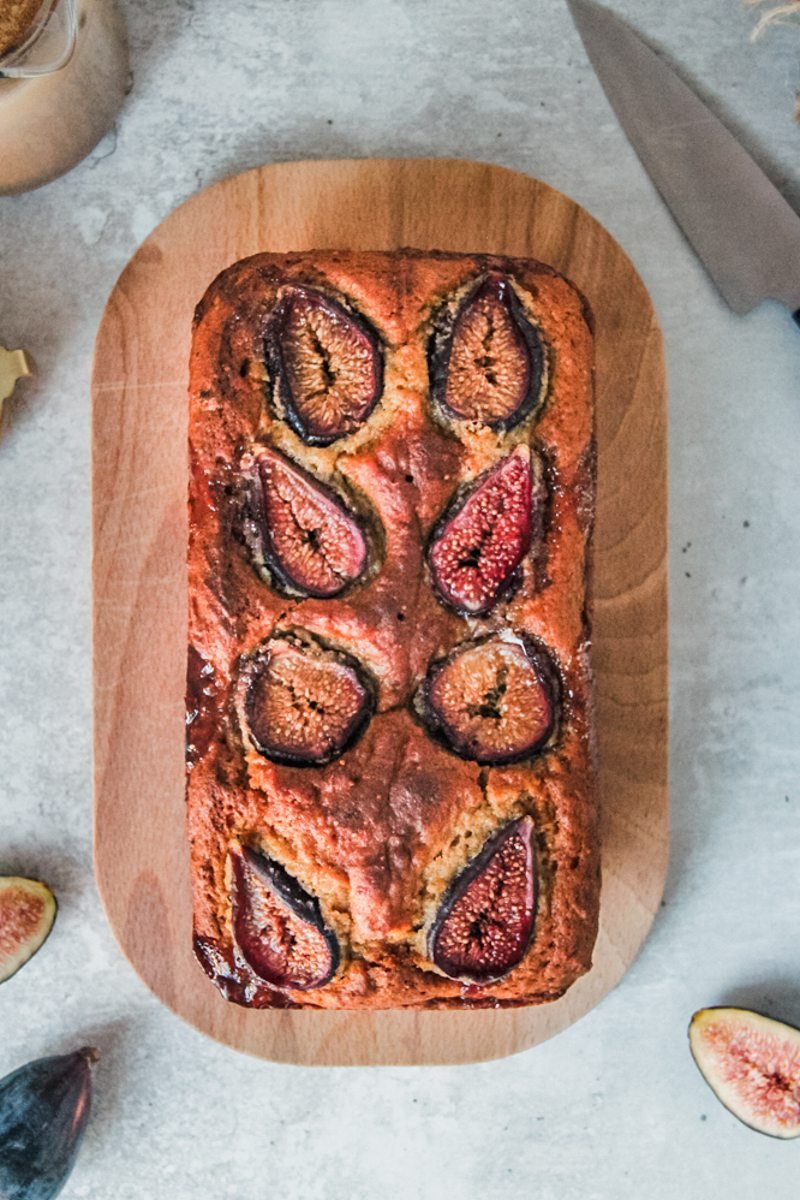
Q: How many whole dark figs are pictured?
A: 1